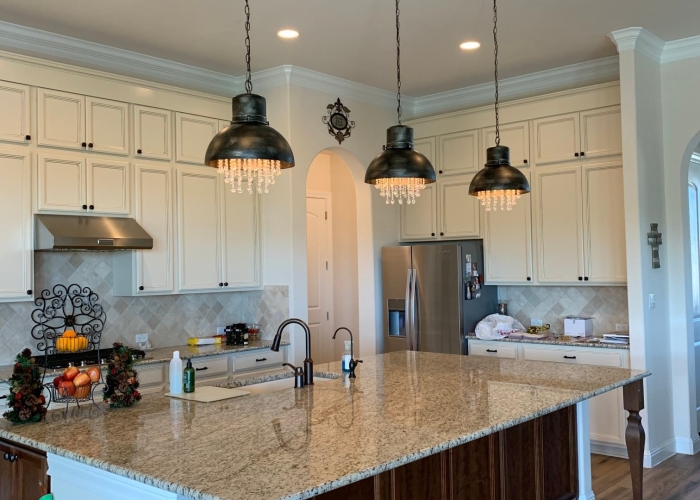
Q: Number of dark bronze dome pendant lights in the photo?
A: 3